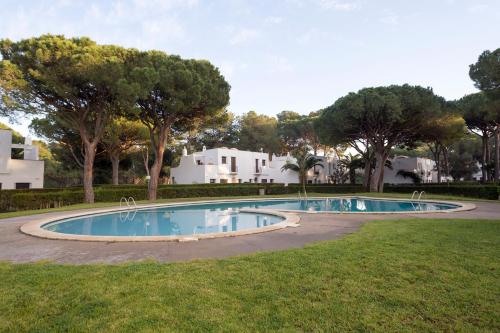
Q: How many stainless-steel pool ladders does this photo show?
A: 3